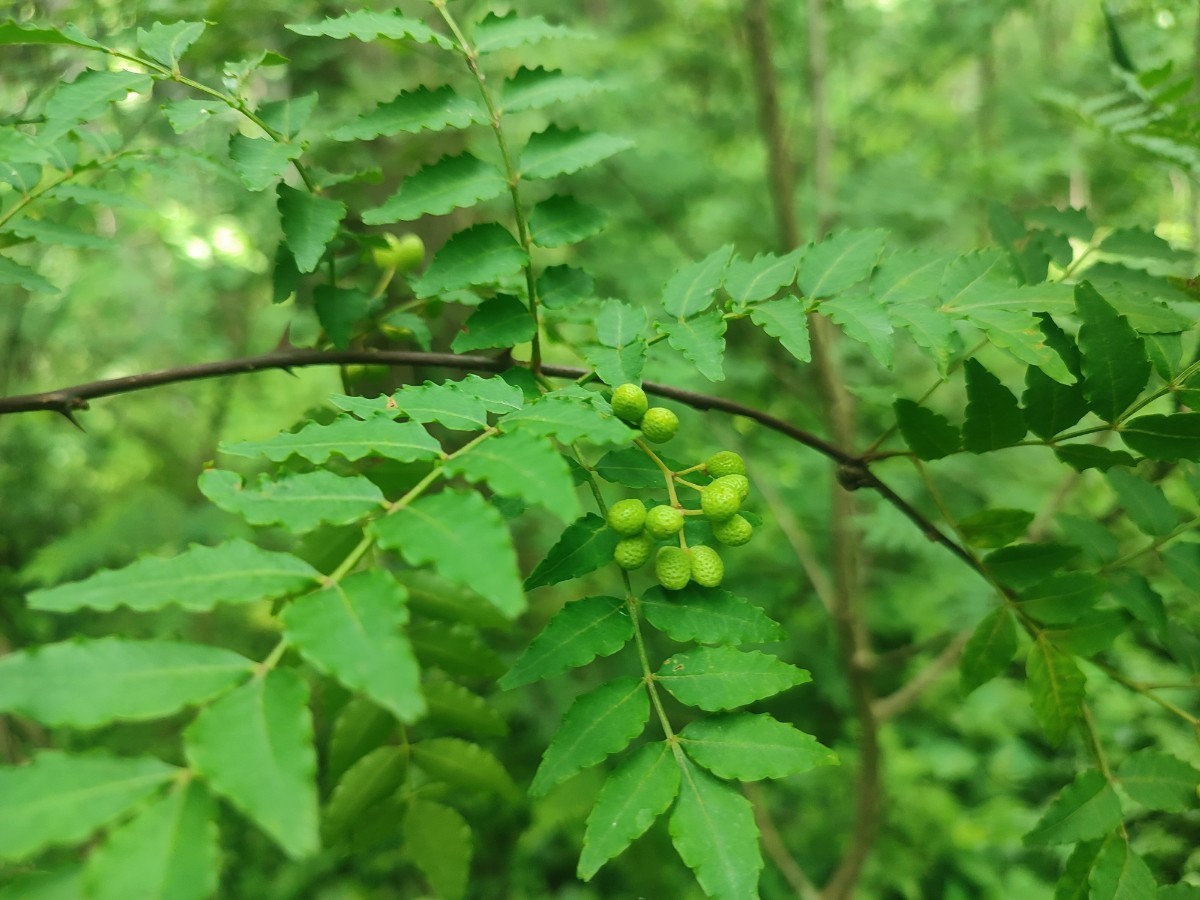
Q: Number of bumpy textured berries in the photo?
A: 11